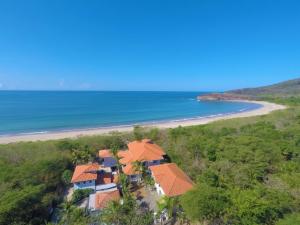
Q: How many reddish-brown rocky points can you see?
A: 1